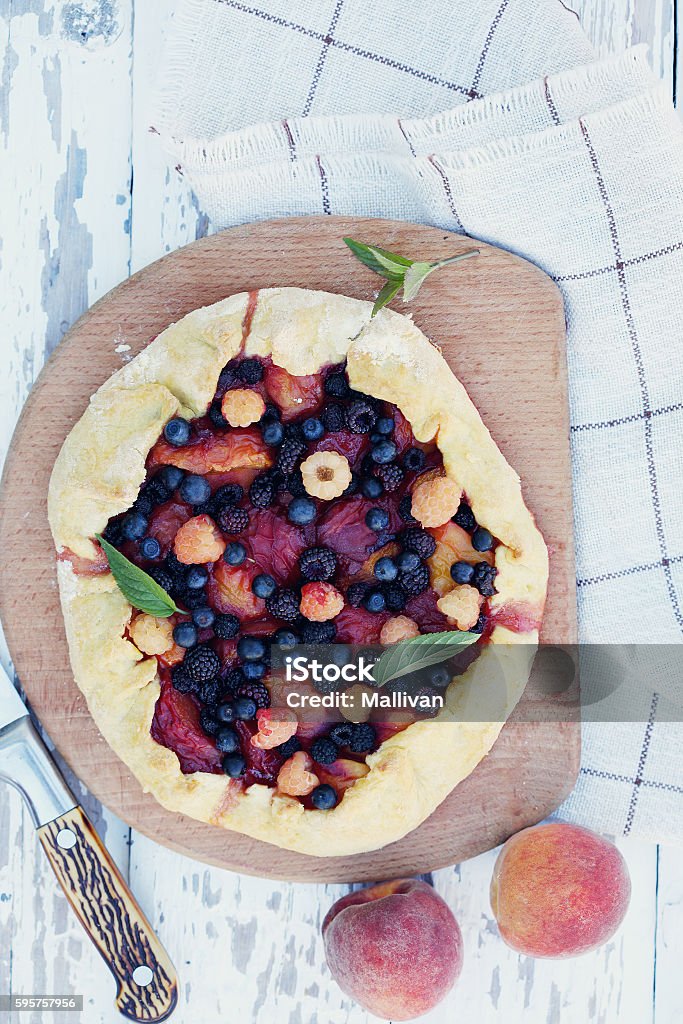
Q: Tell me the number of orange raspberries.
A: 11